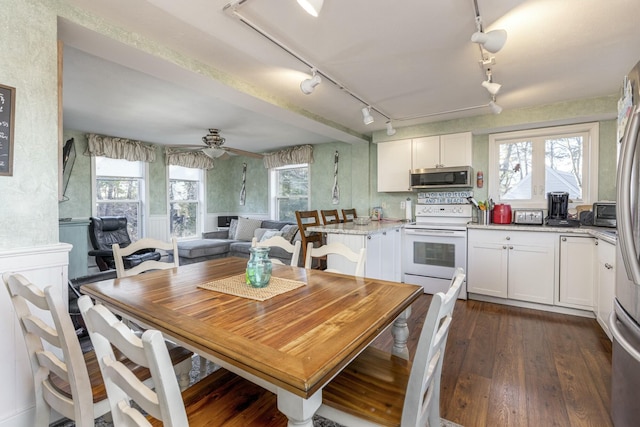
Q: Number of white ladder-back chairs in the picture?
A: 6